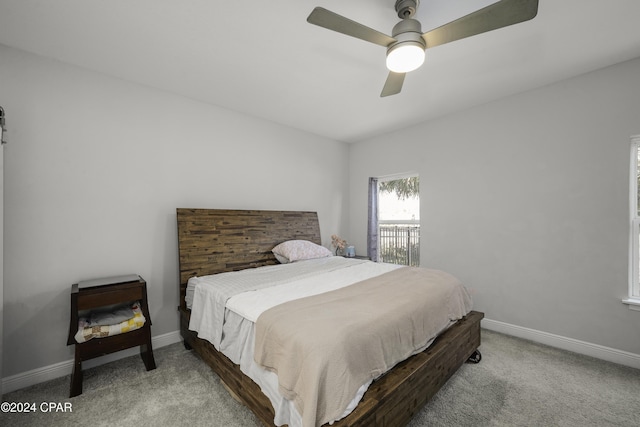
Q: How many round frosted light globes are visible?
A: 1